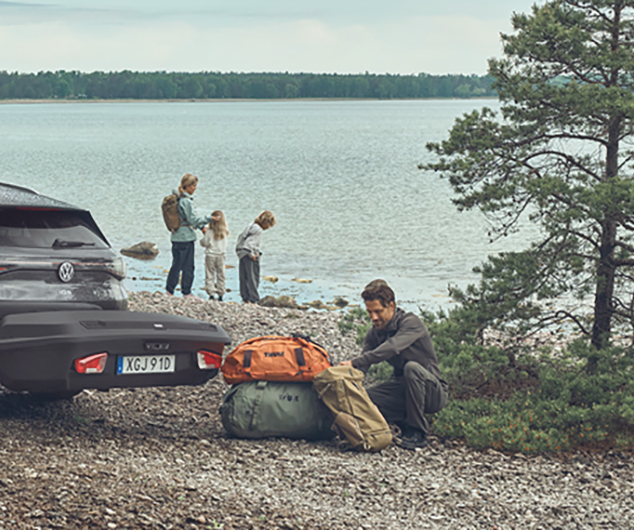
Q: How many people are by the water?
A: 3